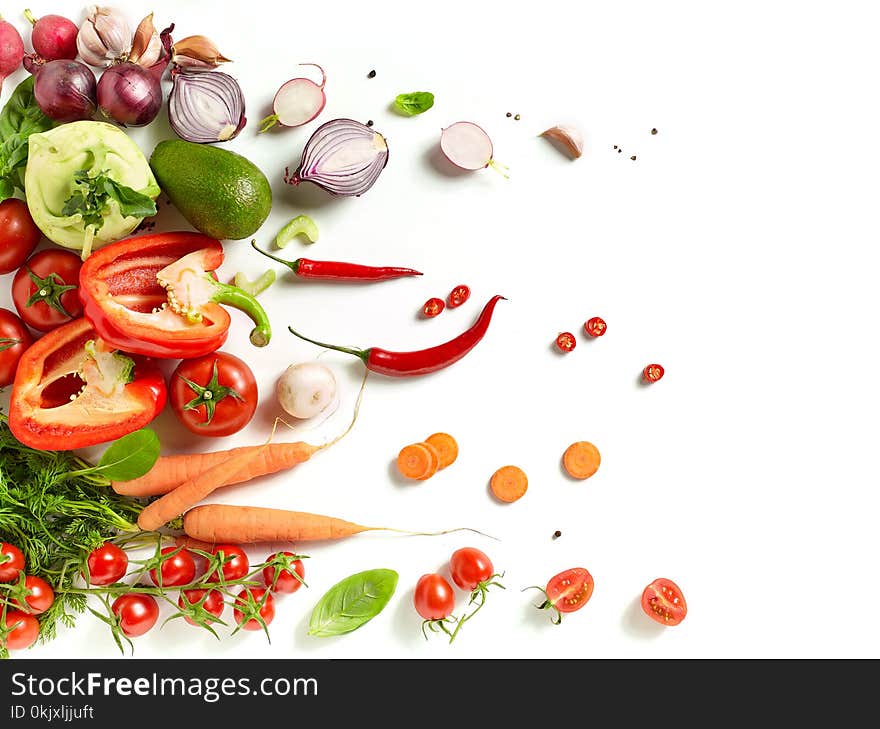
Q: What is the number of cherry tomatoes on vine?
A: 12